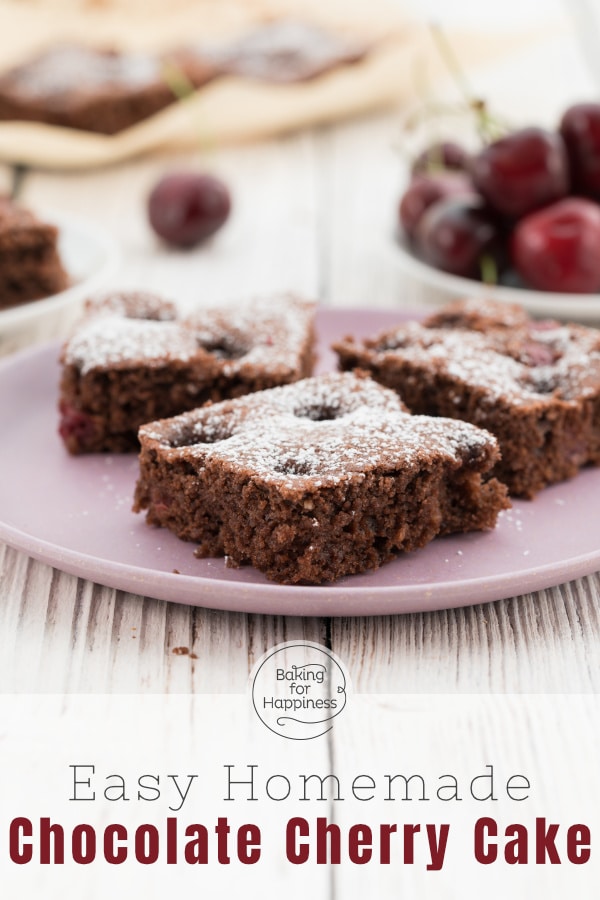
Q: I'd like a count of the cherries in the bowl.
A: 6